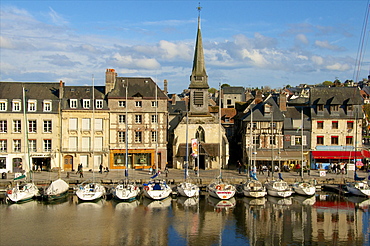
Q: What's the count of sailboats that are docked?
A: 11